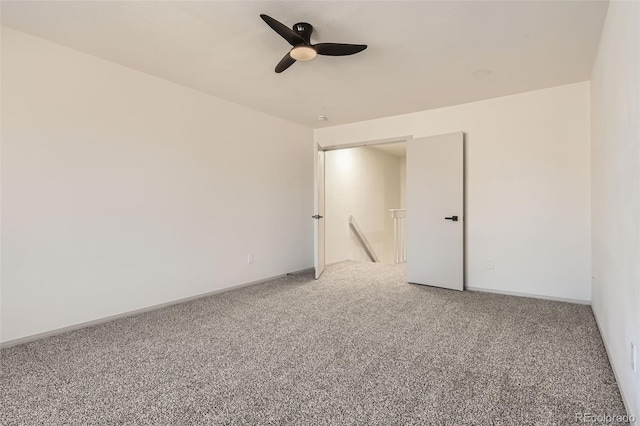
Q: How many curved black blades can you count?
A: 3